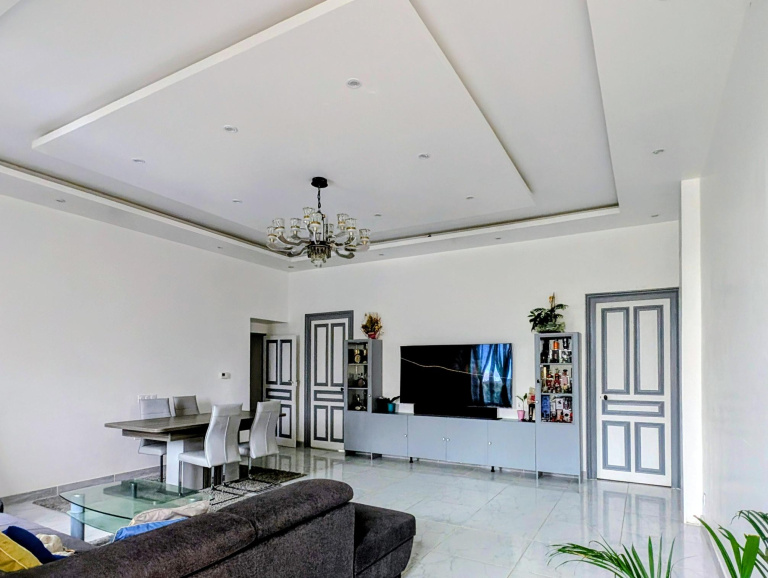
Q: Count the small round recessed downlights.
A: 14